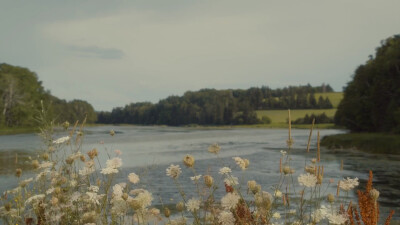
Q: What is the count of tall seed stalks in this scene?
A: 3